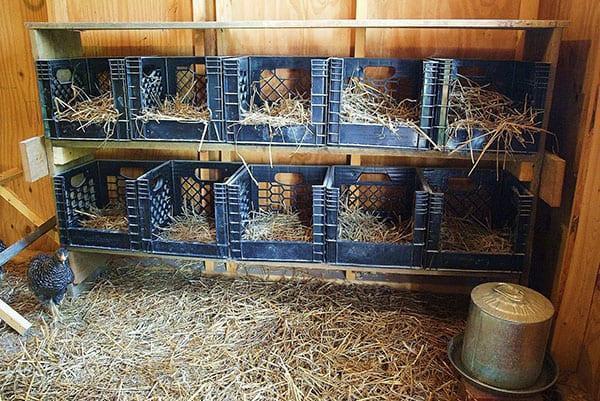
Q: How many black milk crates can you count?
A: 10